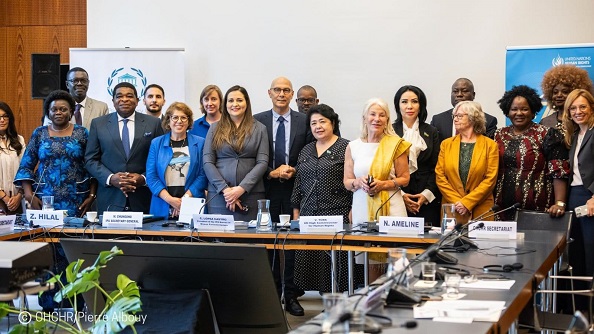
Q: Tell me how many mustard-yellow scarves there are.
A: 1